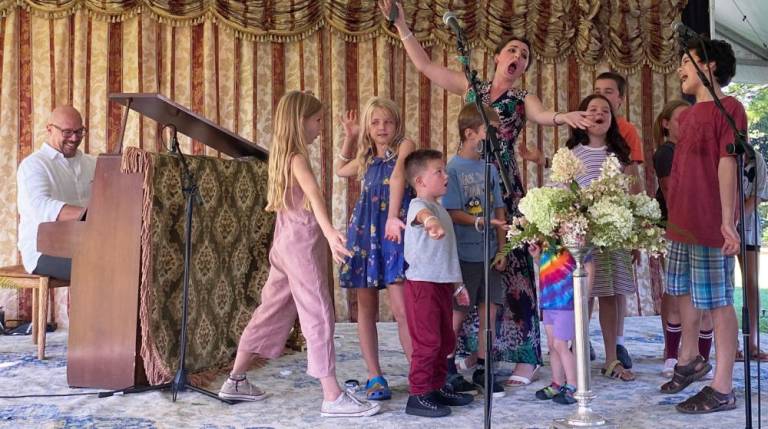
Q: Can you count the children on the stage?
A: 10